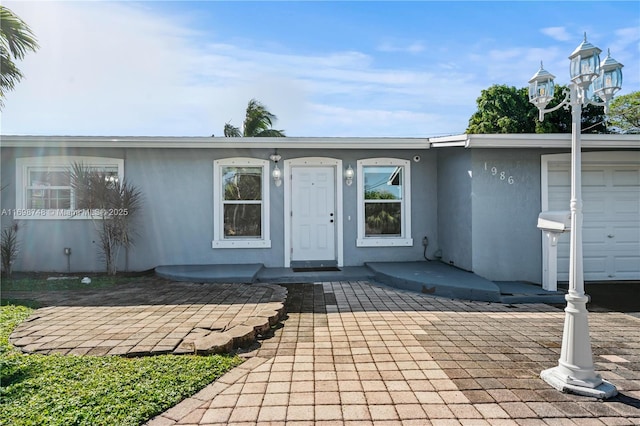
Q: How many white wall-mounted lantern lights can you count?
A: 2